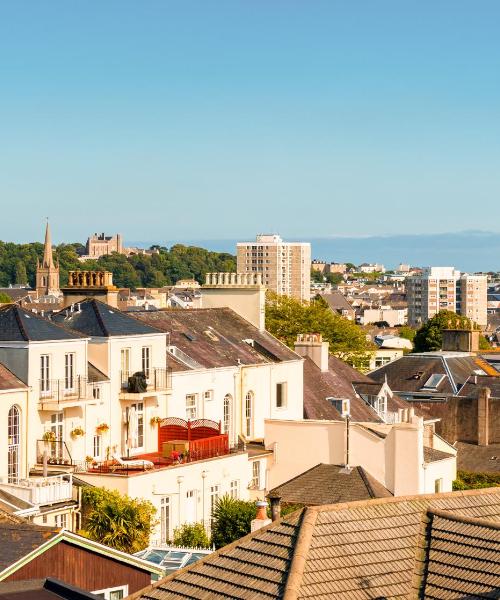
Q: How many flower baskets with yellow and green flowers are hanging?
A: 4